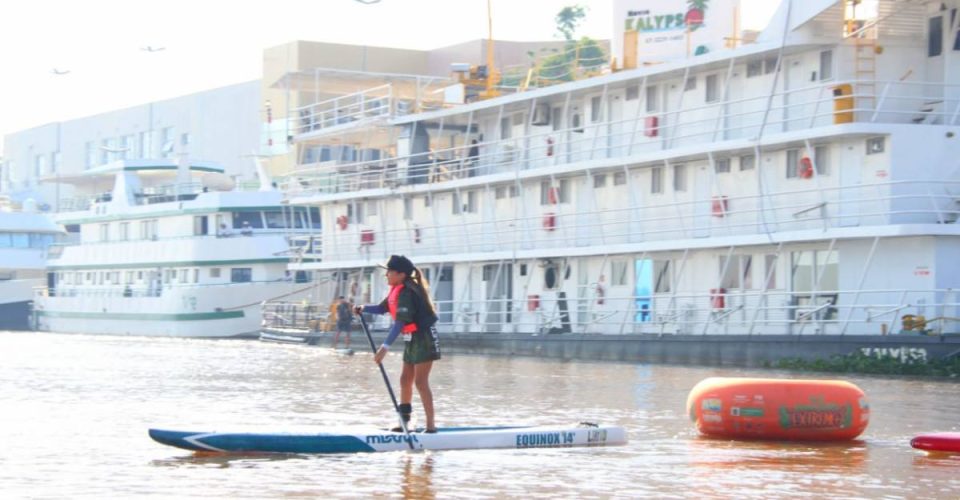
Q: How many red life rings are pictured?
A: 3